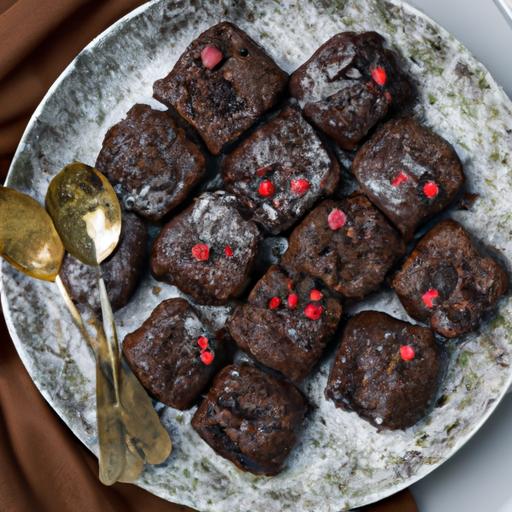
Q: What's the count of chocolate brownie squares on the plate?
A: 13